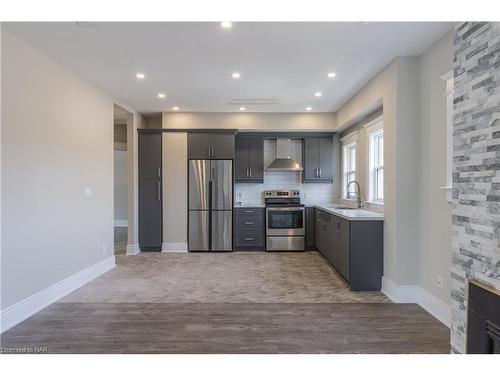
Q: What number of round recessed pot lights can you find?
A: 9